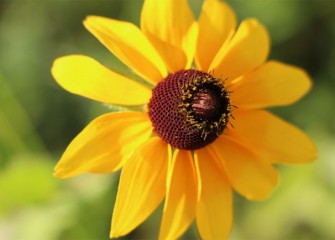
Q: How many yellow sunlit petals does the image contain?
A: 12